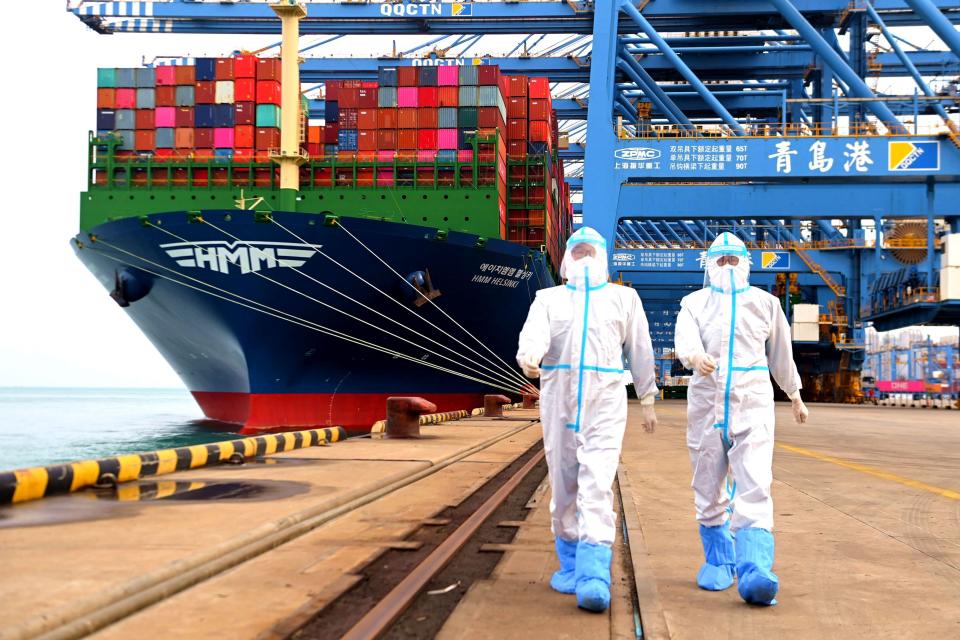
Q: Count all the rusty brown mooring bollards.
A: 3